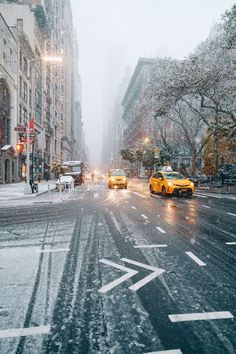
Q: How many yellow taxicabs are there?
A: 2